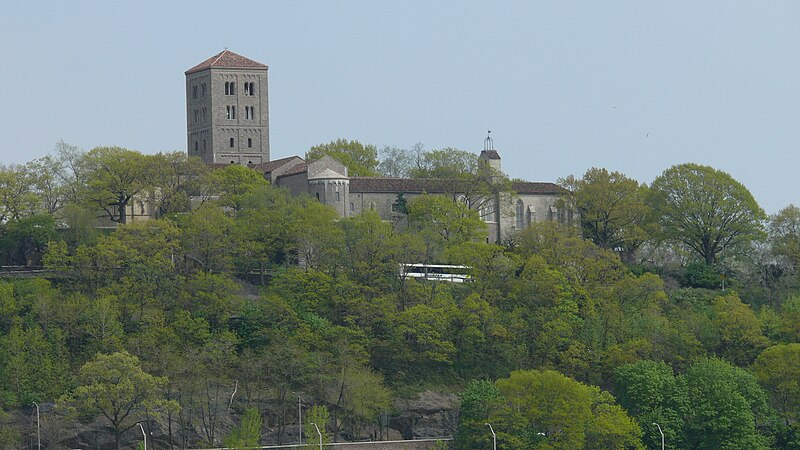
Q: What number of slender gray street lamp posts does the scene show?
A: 6